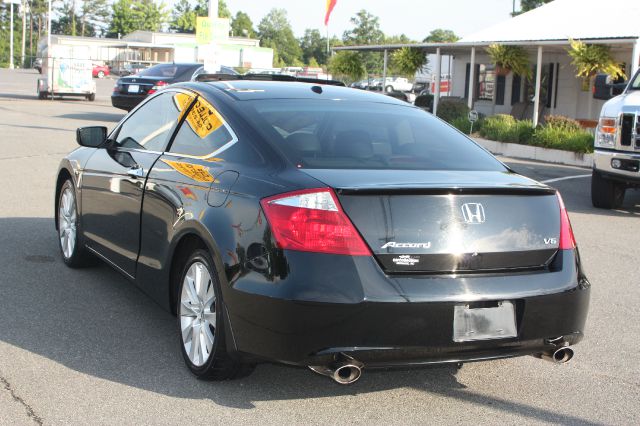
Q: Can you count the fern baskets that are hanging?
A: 4